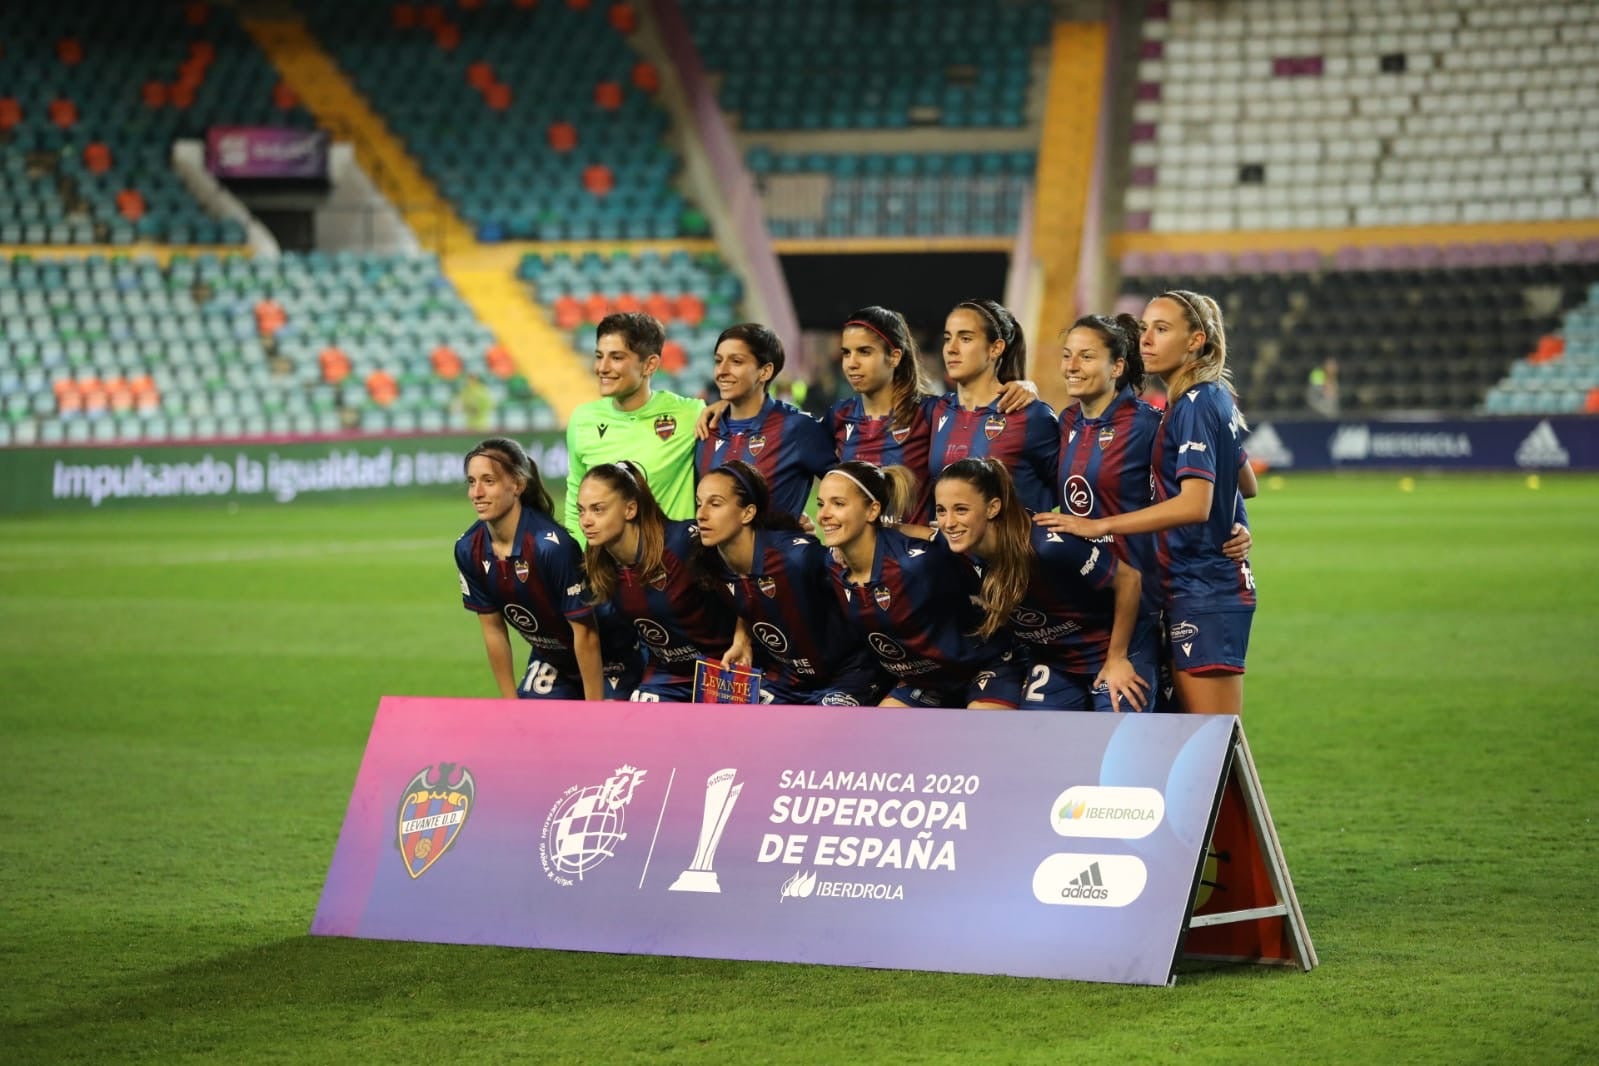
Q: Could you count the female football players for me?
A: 11